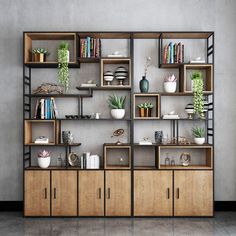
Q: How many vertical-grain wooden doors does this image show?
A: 6